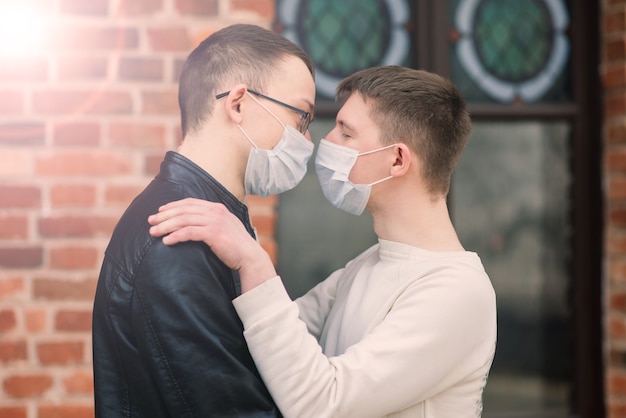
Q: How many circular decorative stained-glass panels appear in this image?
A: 2